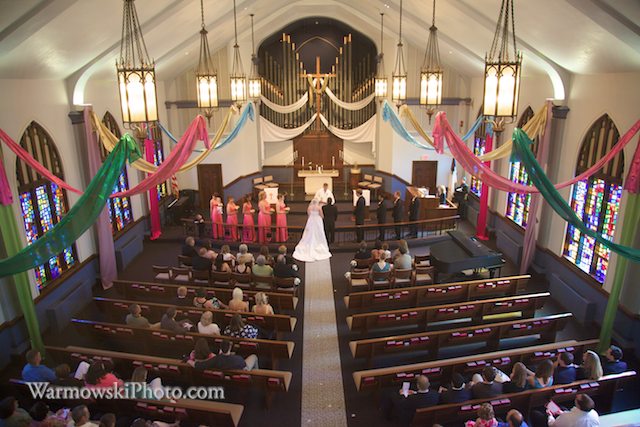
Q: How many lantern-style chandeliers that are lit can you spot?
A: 8